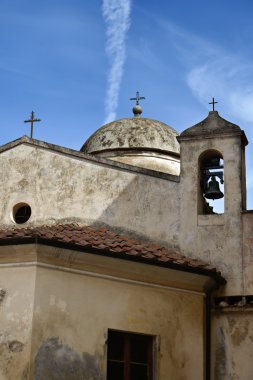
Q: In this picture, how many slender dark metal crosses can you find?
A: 3